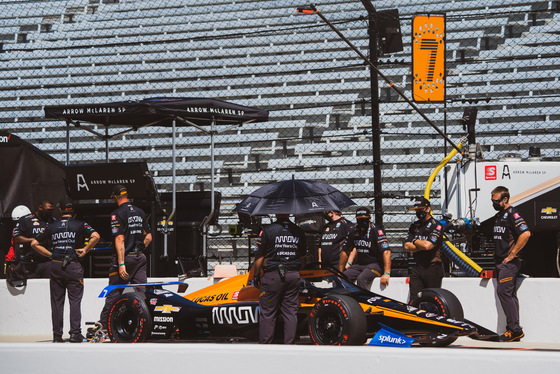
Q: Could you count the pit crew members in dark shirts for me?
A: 8